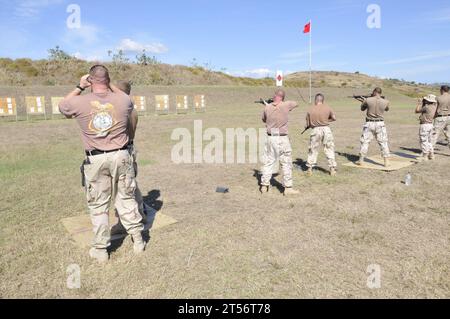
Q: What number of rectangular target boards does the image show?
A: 7